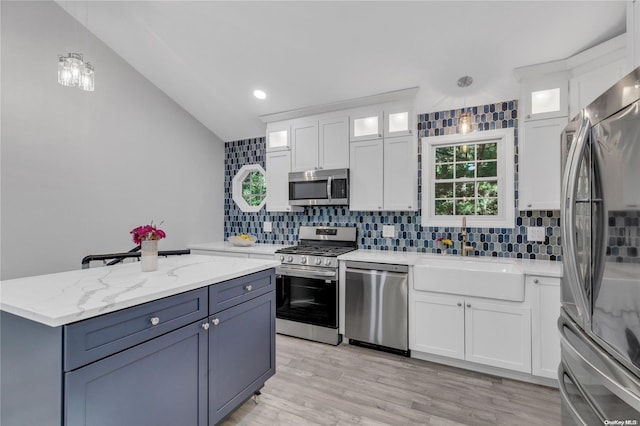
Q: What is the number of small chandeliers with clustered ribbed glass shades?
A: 1